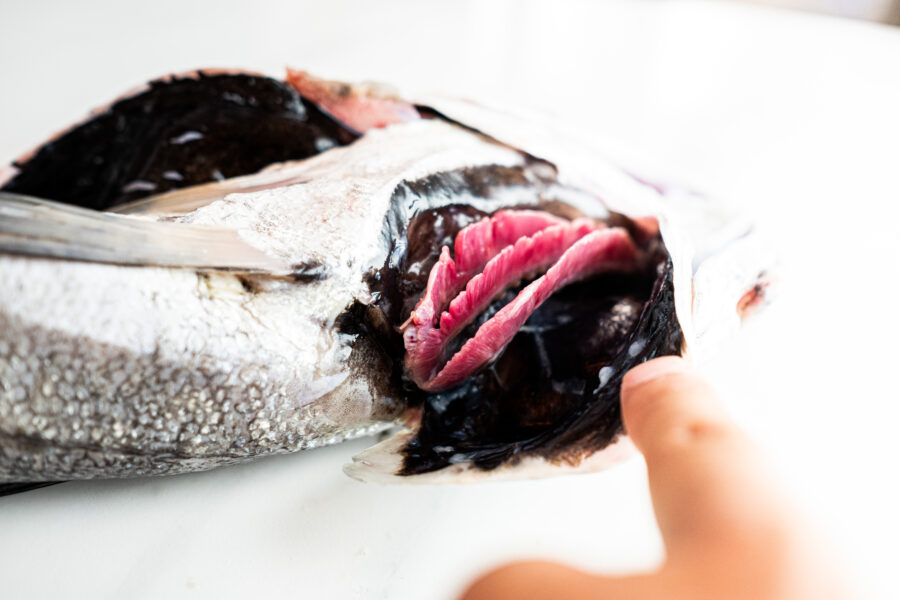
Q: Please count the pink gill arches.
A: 3